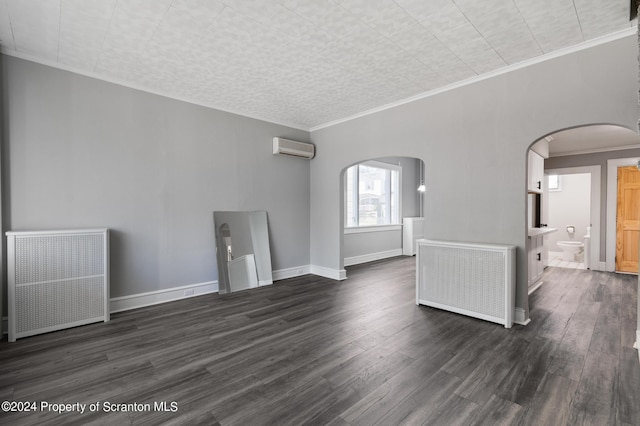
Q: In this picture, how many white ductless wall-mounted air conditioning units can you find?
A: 1